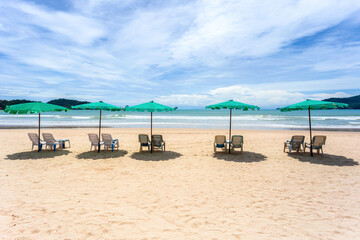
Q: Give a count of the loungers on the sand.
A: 10